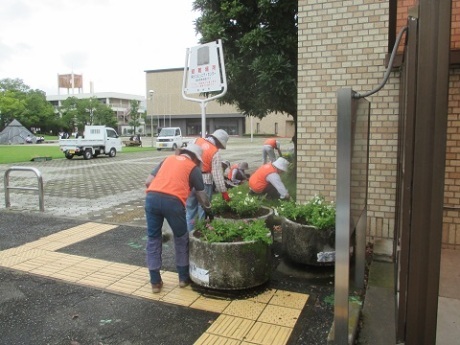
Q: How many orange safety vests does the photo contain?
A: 5